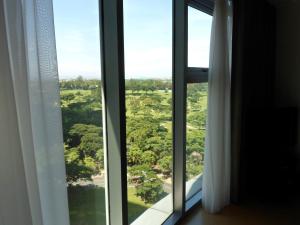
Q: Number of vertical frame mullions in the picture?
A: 2